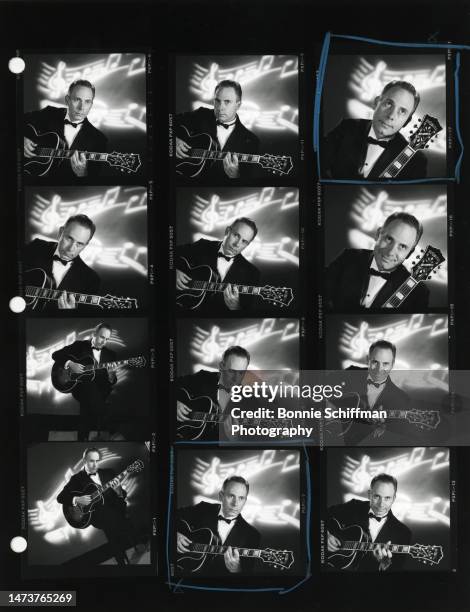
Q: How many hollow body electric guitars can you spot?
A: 12